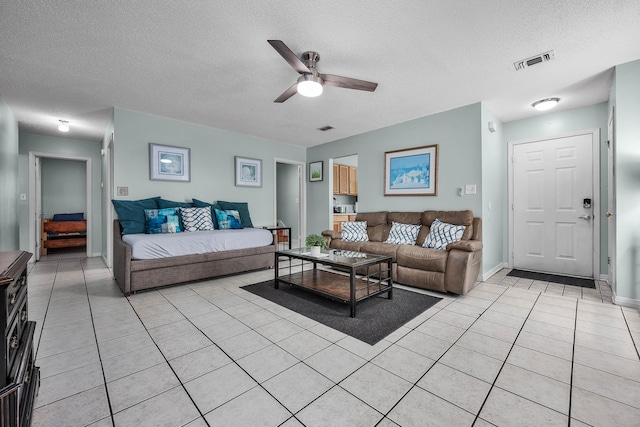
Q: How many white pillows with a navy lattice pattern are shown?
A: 4